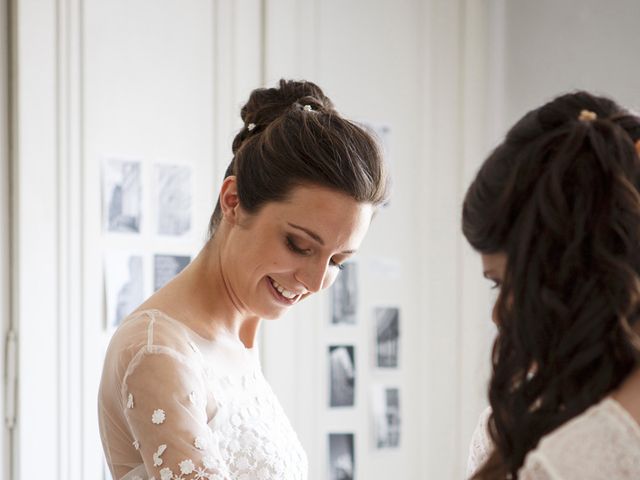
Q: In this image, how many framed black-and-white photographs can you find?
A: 9